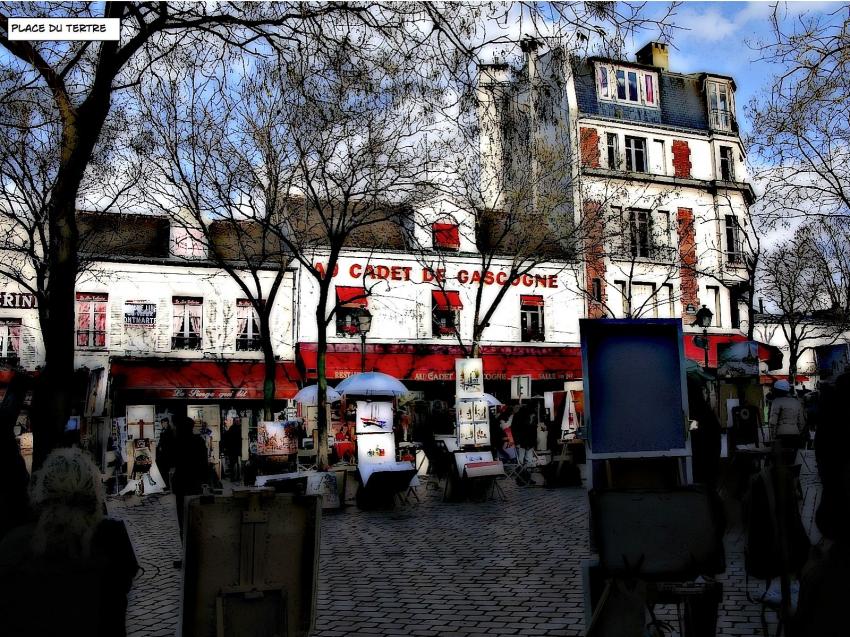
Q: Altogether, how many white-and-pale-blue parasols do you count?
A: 3